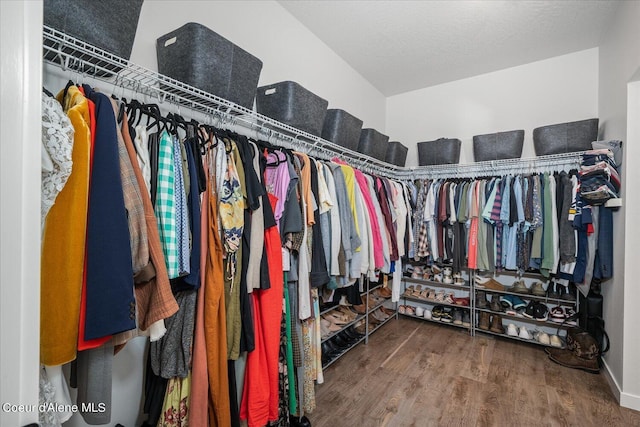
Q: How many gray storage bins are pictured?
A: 9